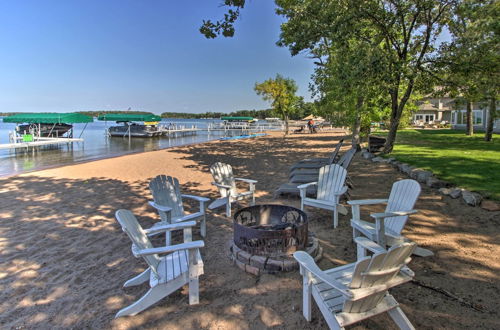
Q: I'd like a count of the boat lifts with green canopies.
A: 3